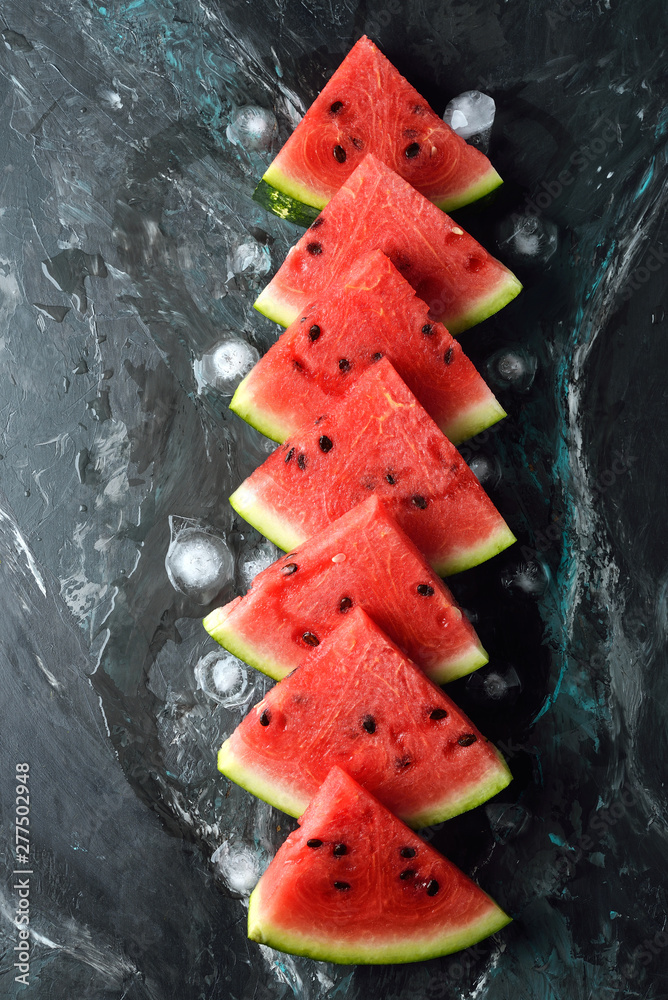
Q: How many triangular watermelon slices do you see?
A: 7